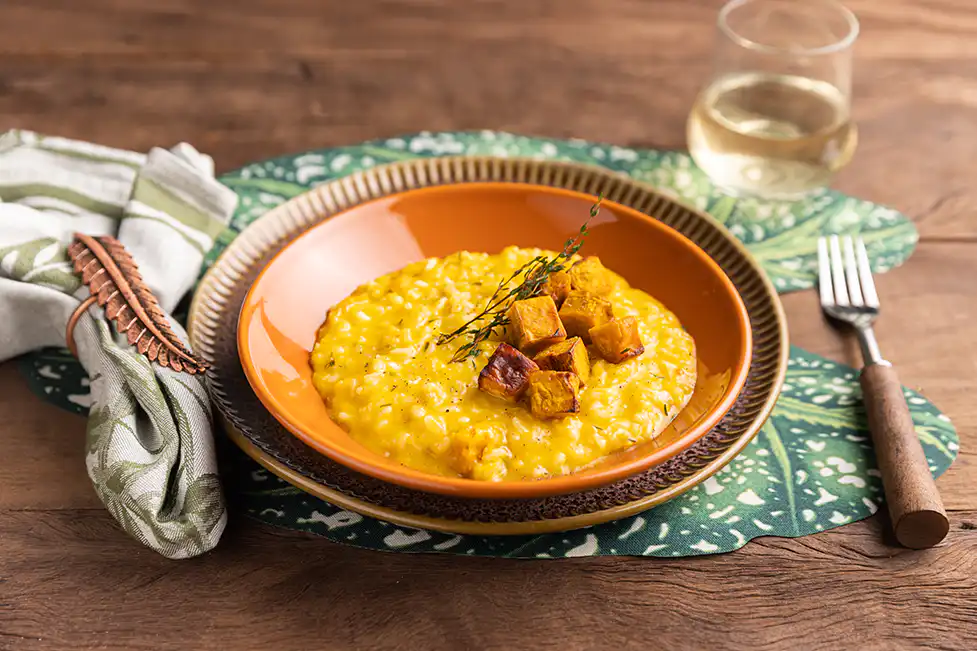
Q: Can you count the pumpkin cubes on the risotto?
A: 8